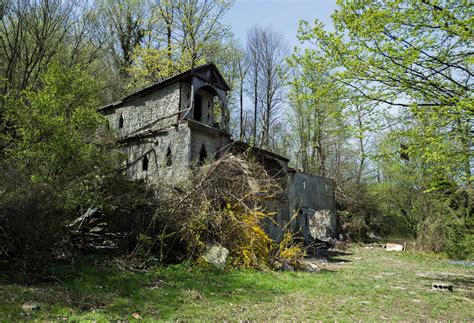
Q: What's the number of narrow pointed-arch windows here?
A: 4